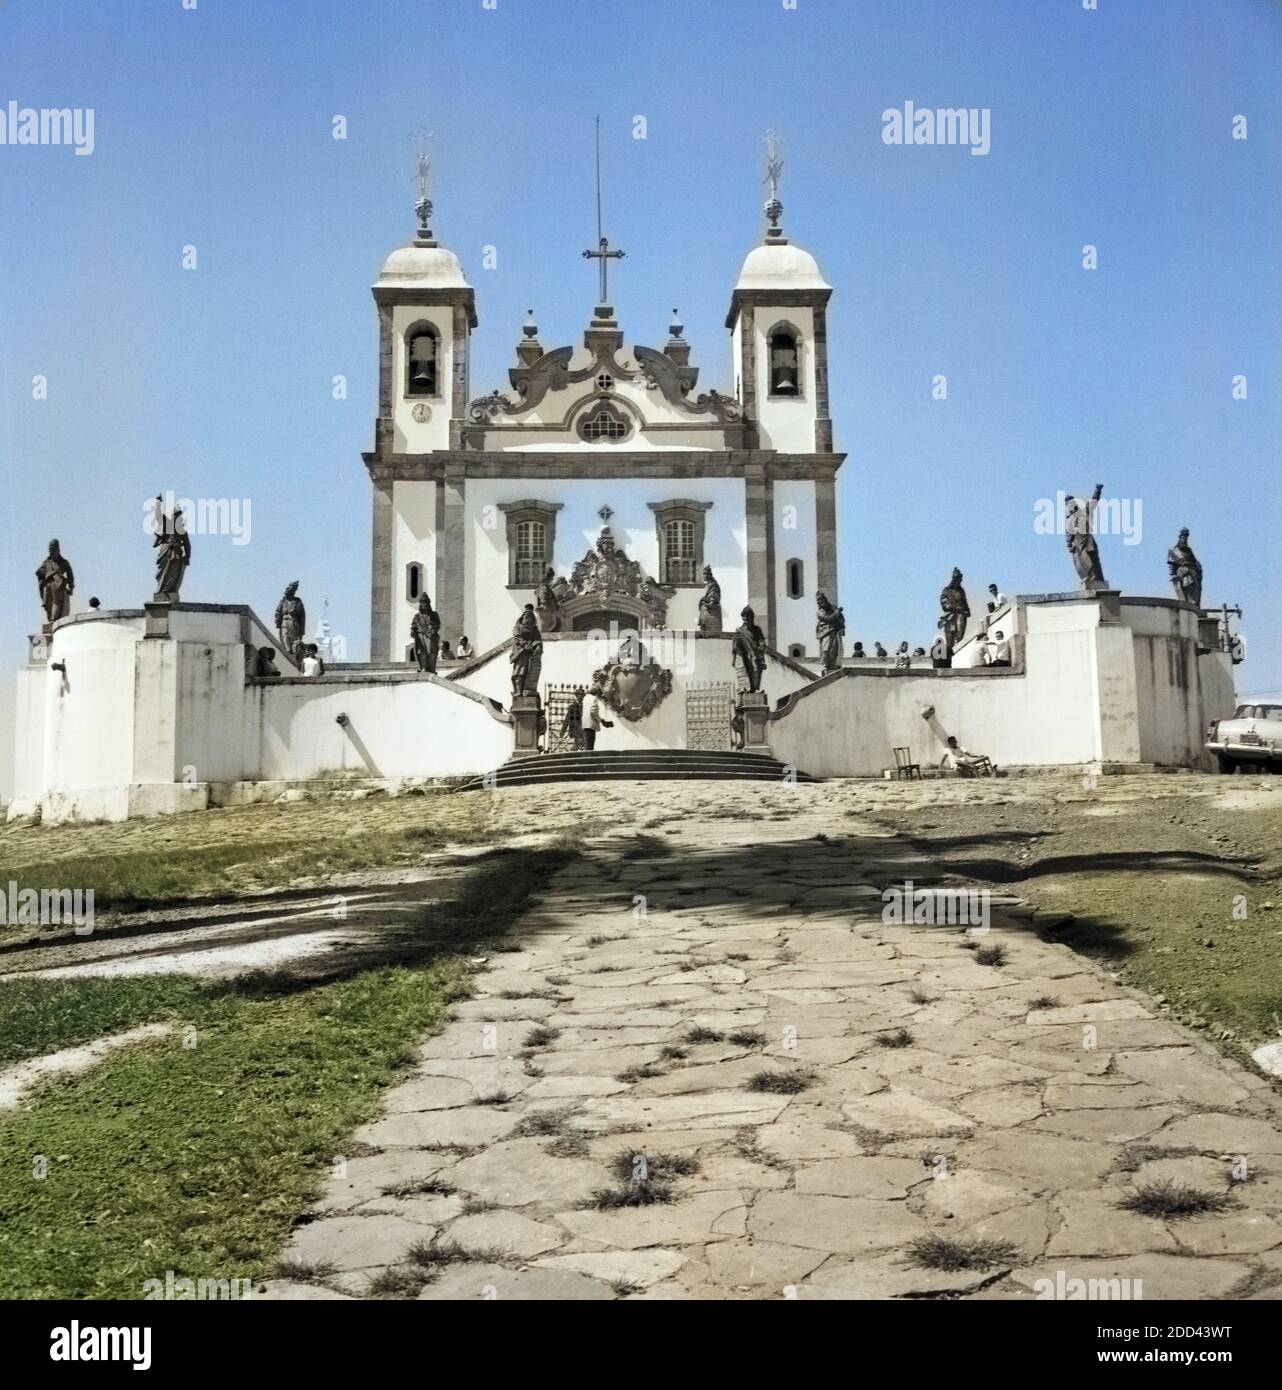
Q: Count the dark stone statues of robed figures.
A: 12